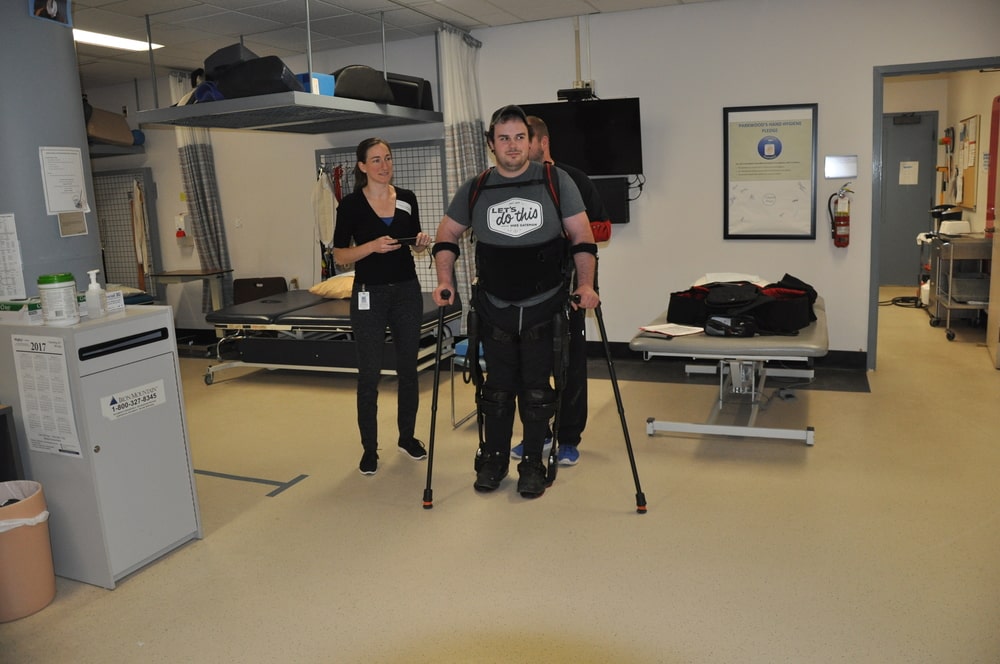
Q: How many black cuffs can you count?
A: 2